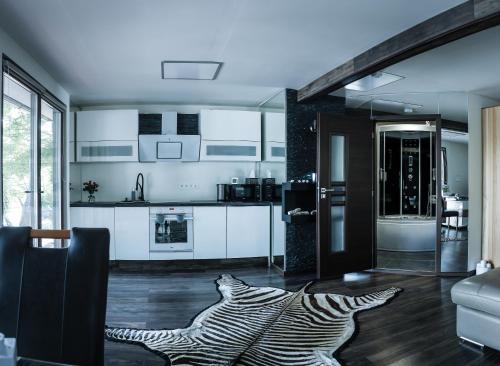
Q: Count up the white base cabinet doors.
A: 4